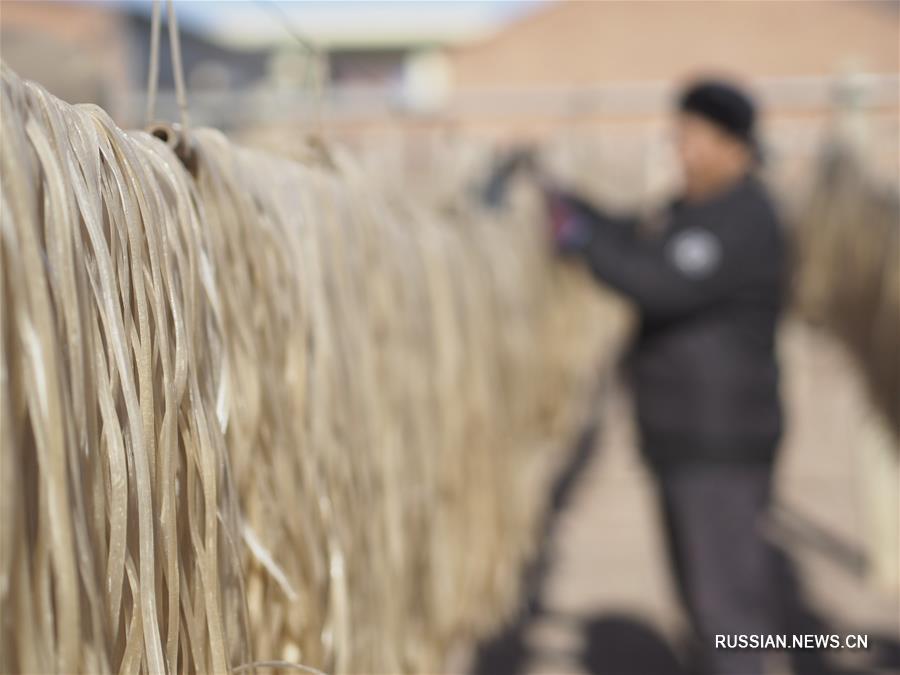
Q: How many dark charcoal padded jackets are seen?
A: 1